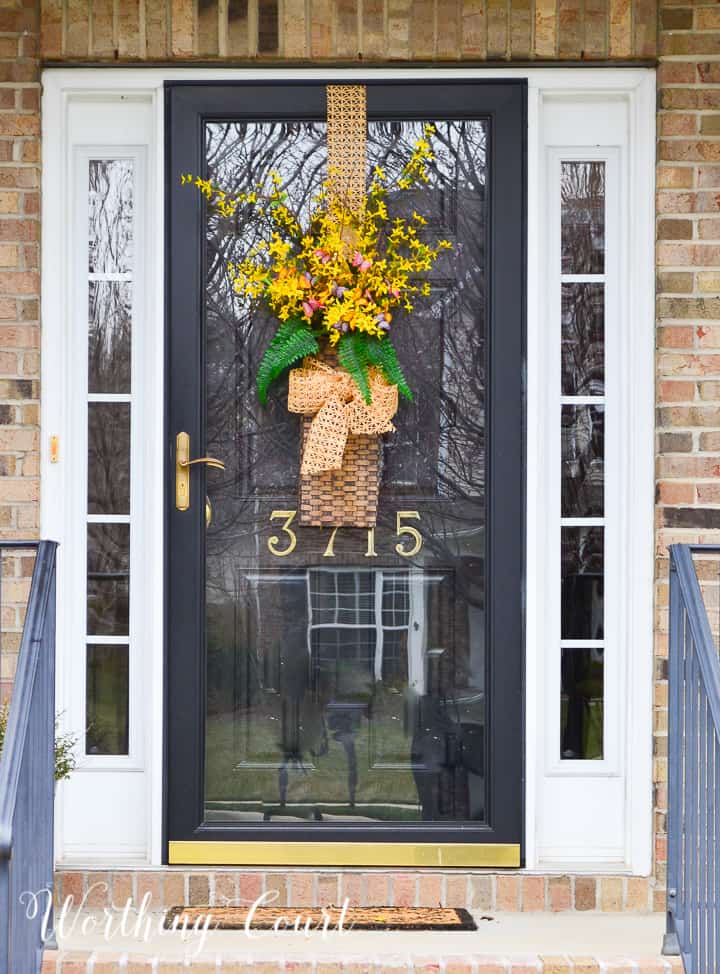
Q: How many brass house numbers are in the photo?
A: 4